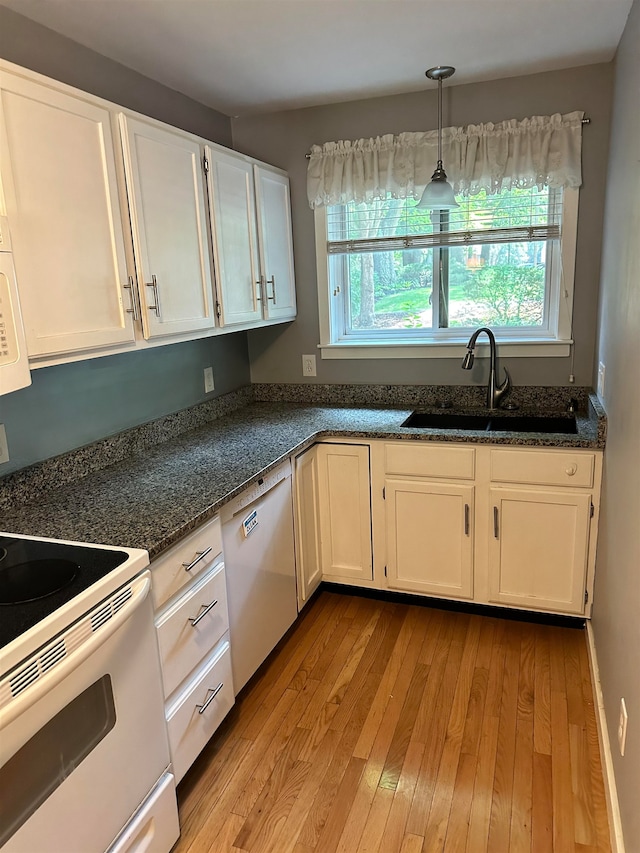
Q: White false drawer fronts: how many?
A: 2